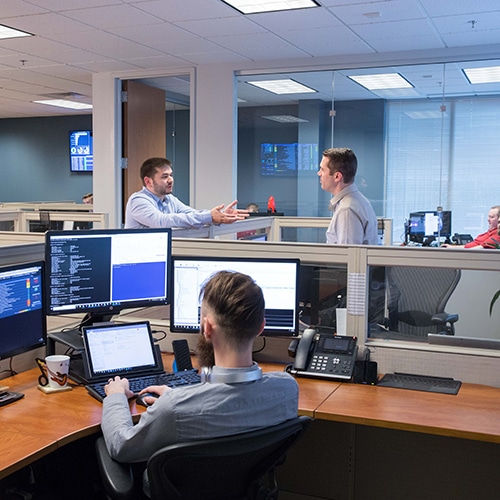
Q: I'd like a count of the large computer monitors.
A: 3